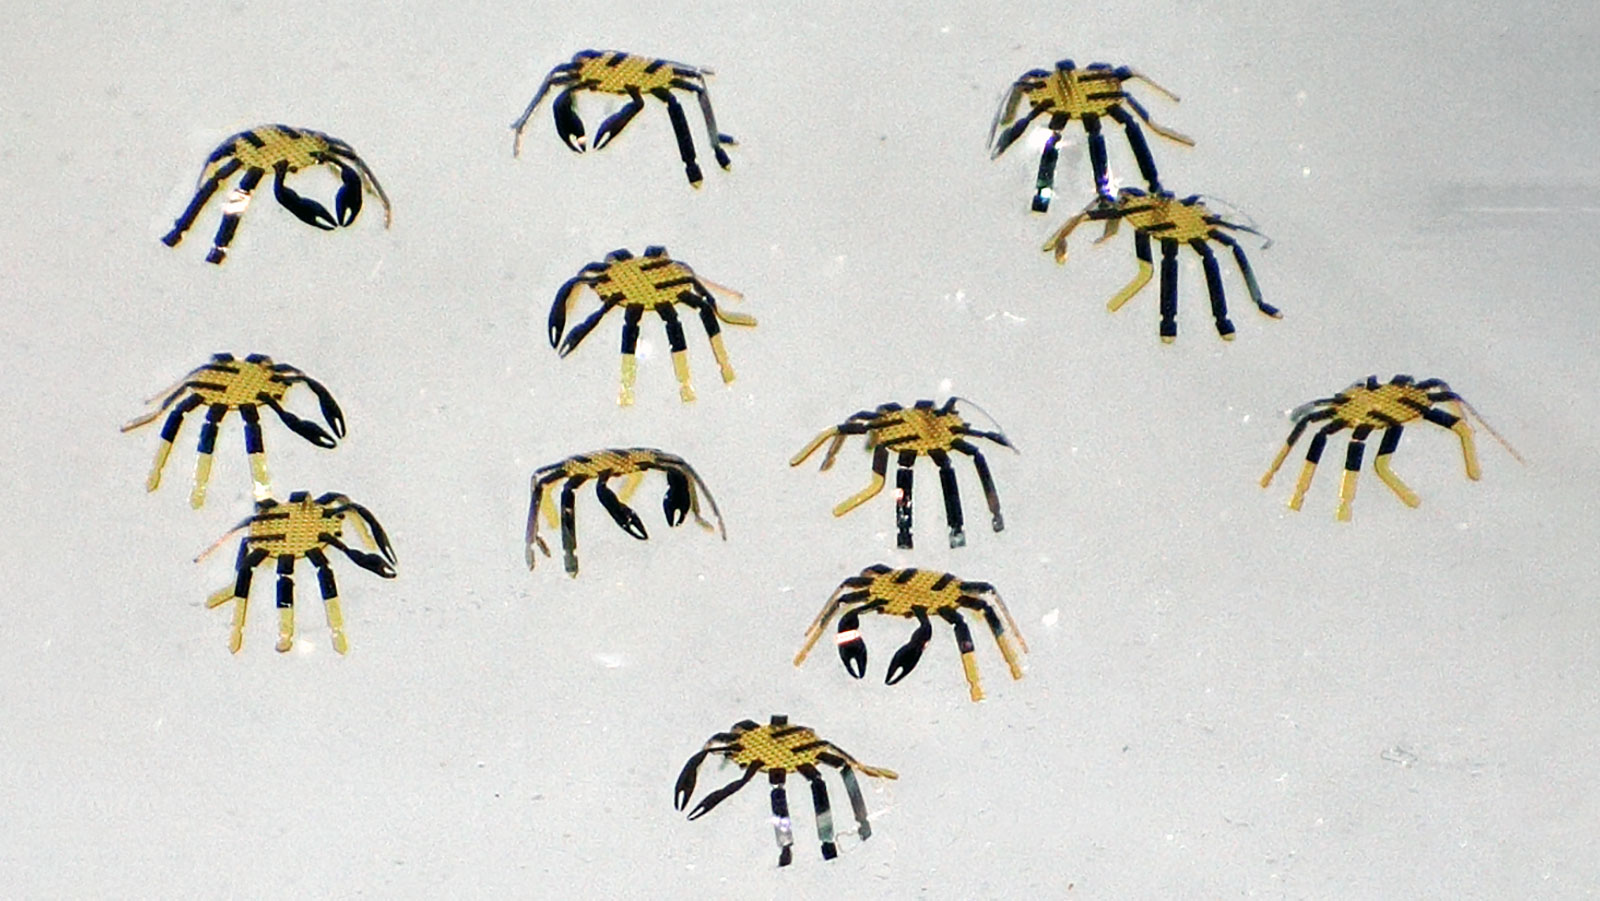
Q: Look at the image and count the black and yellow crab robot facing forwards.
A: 4